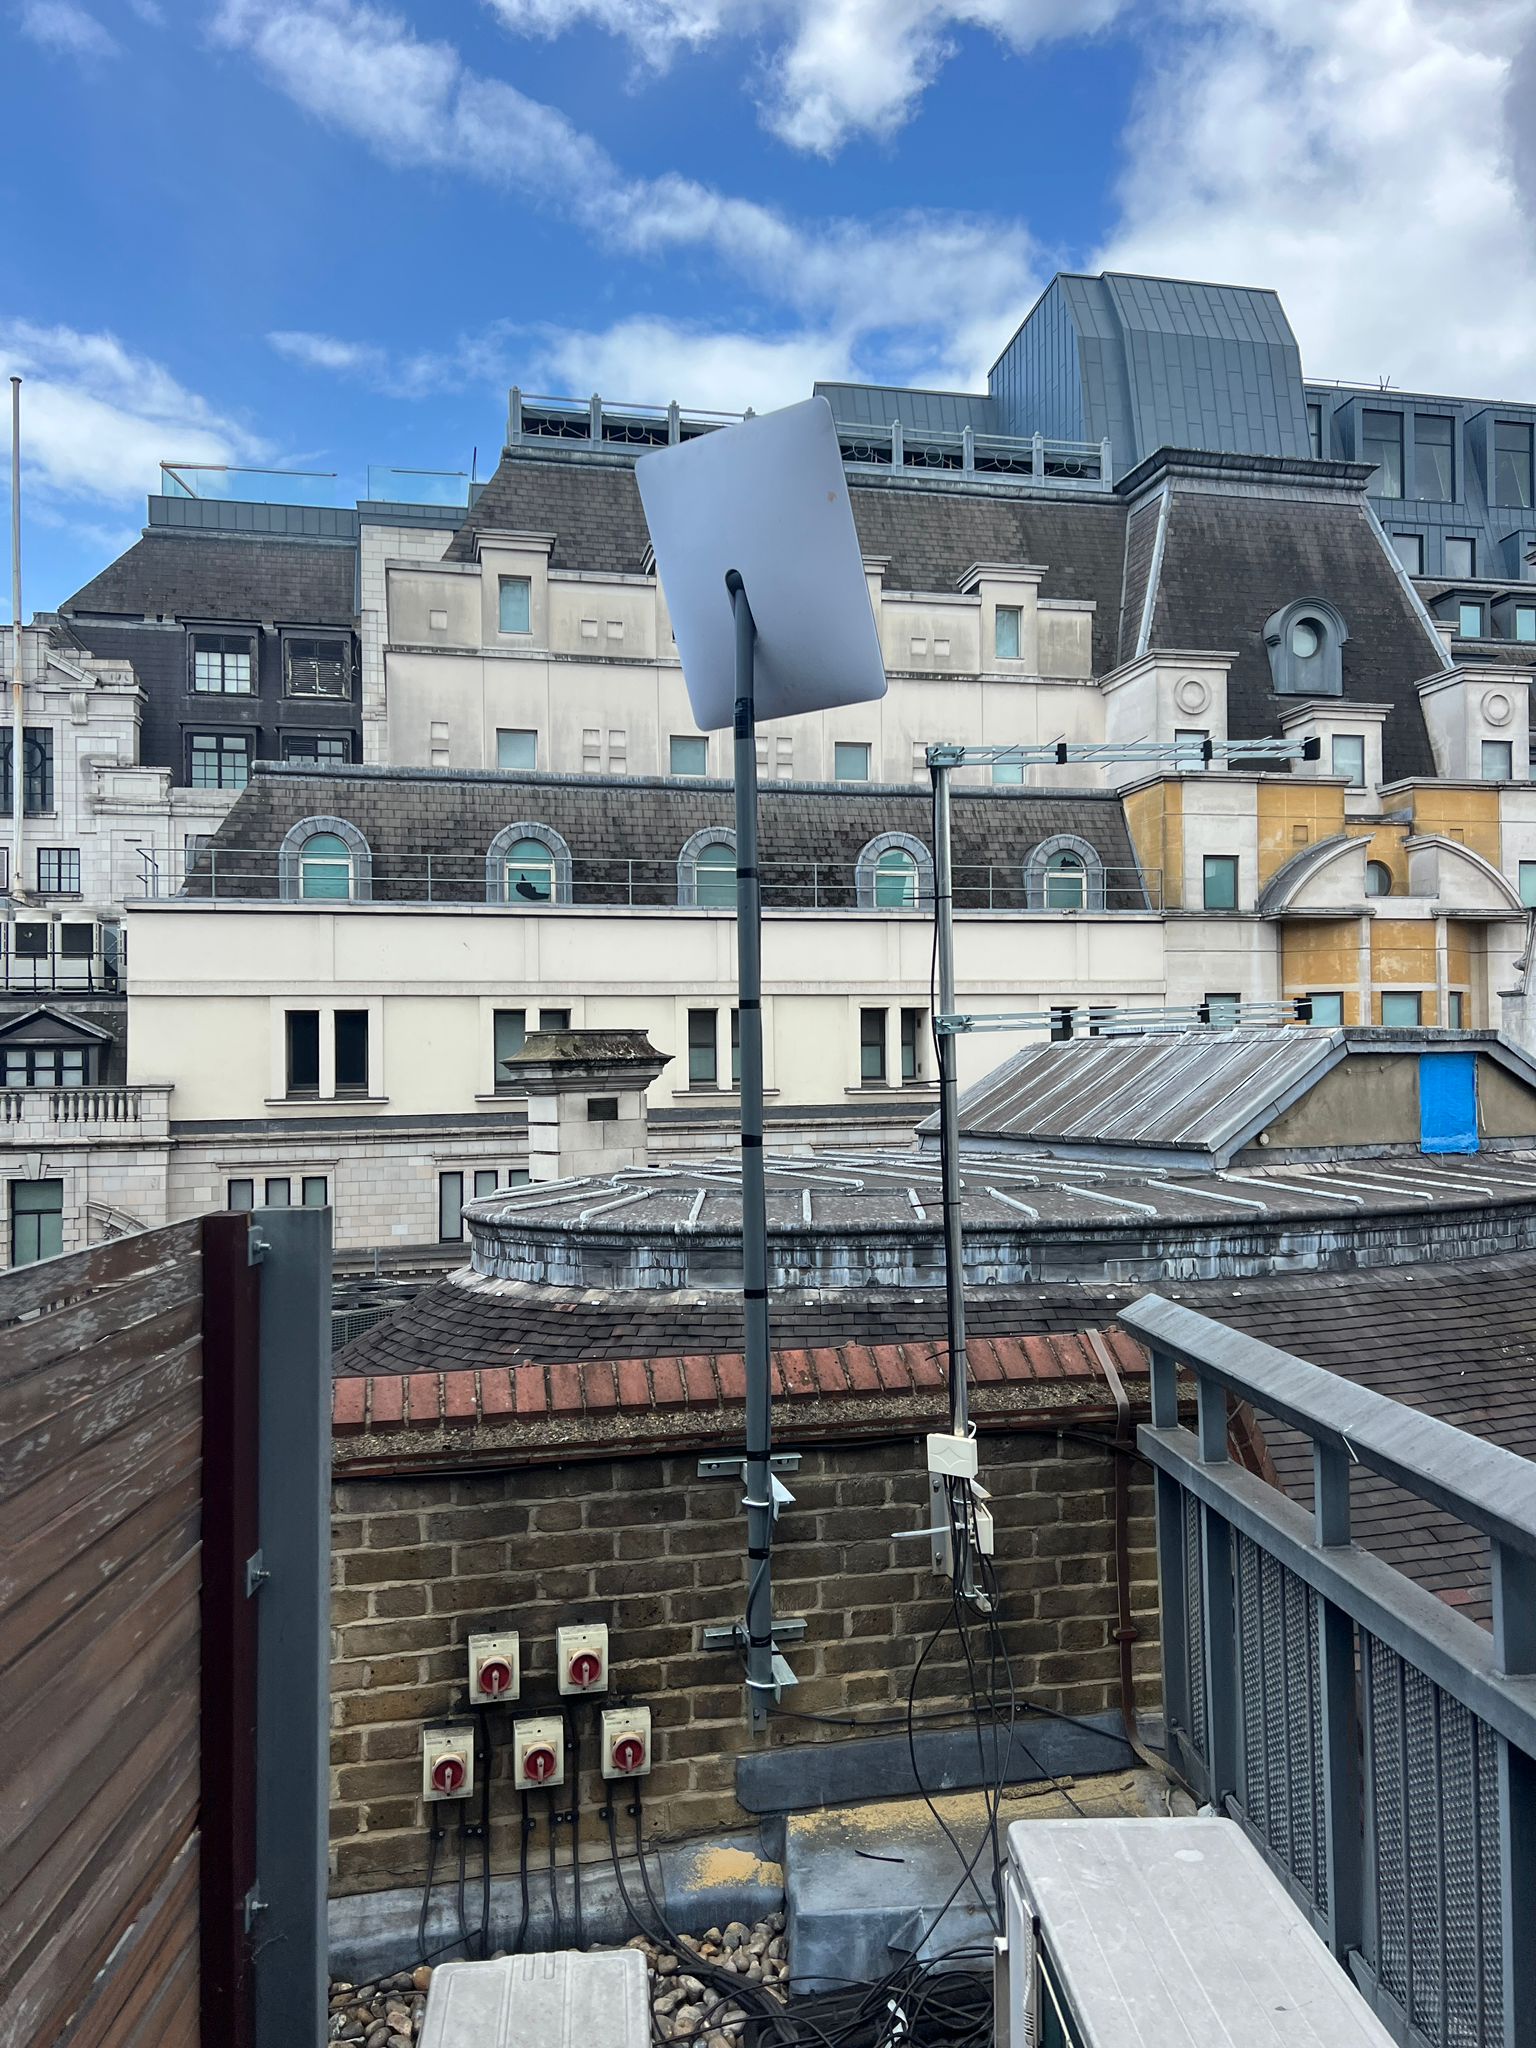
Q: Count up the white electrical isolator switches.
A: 5